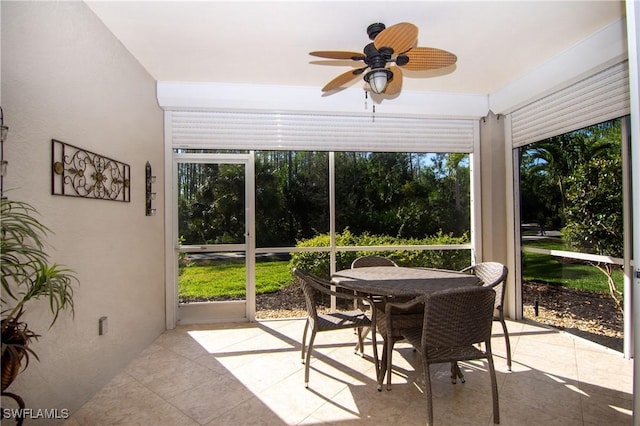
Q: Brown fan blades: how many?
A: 5